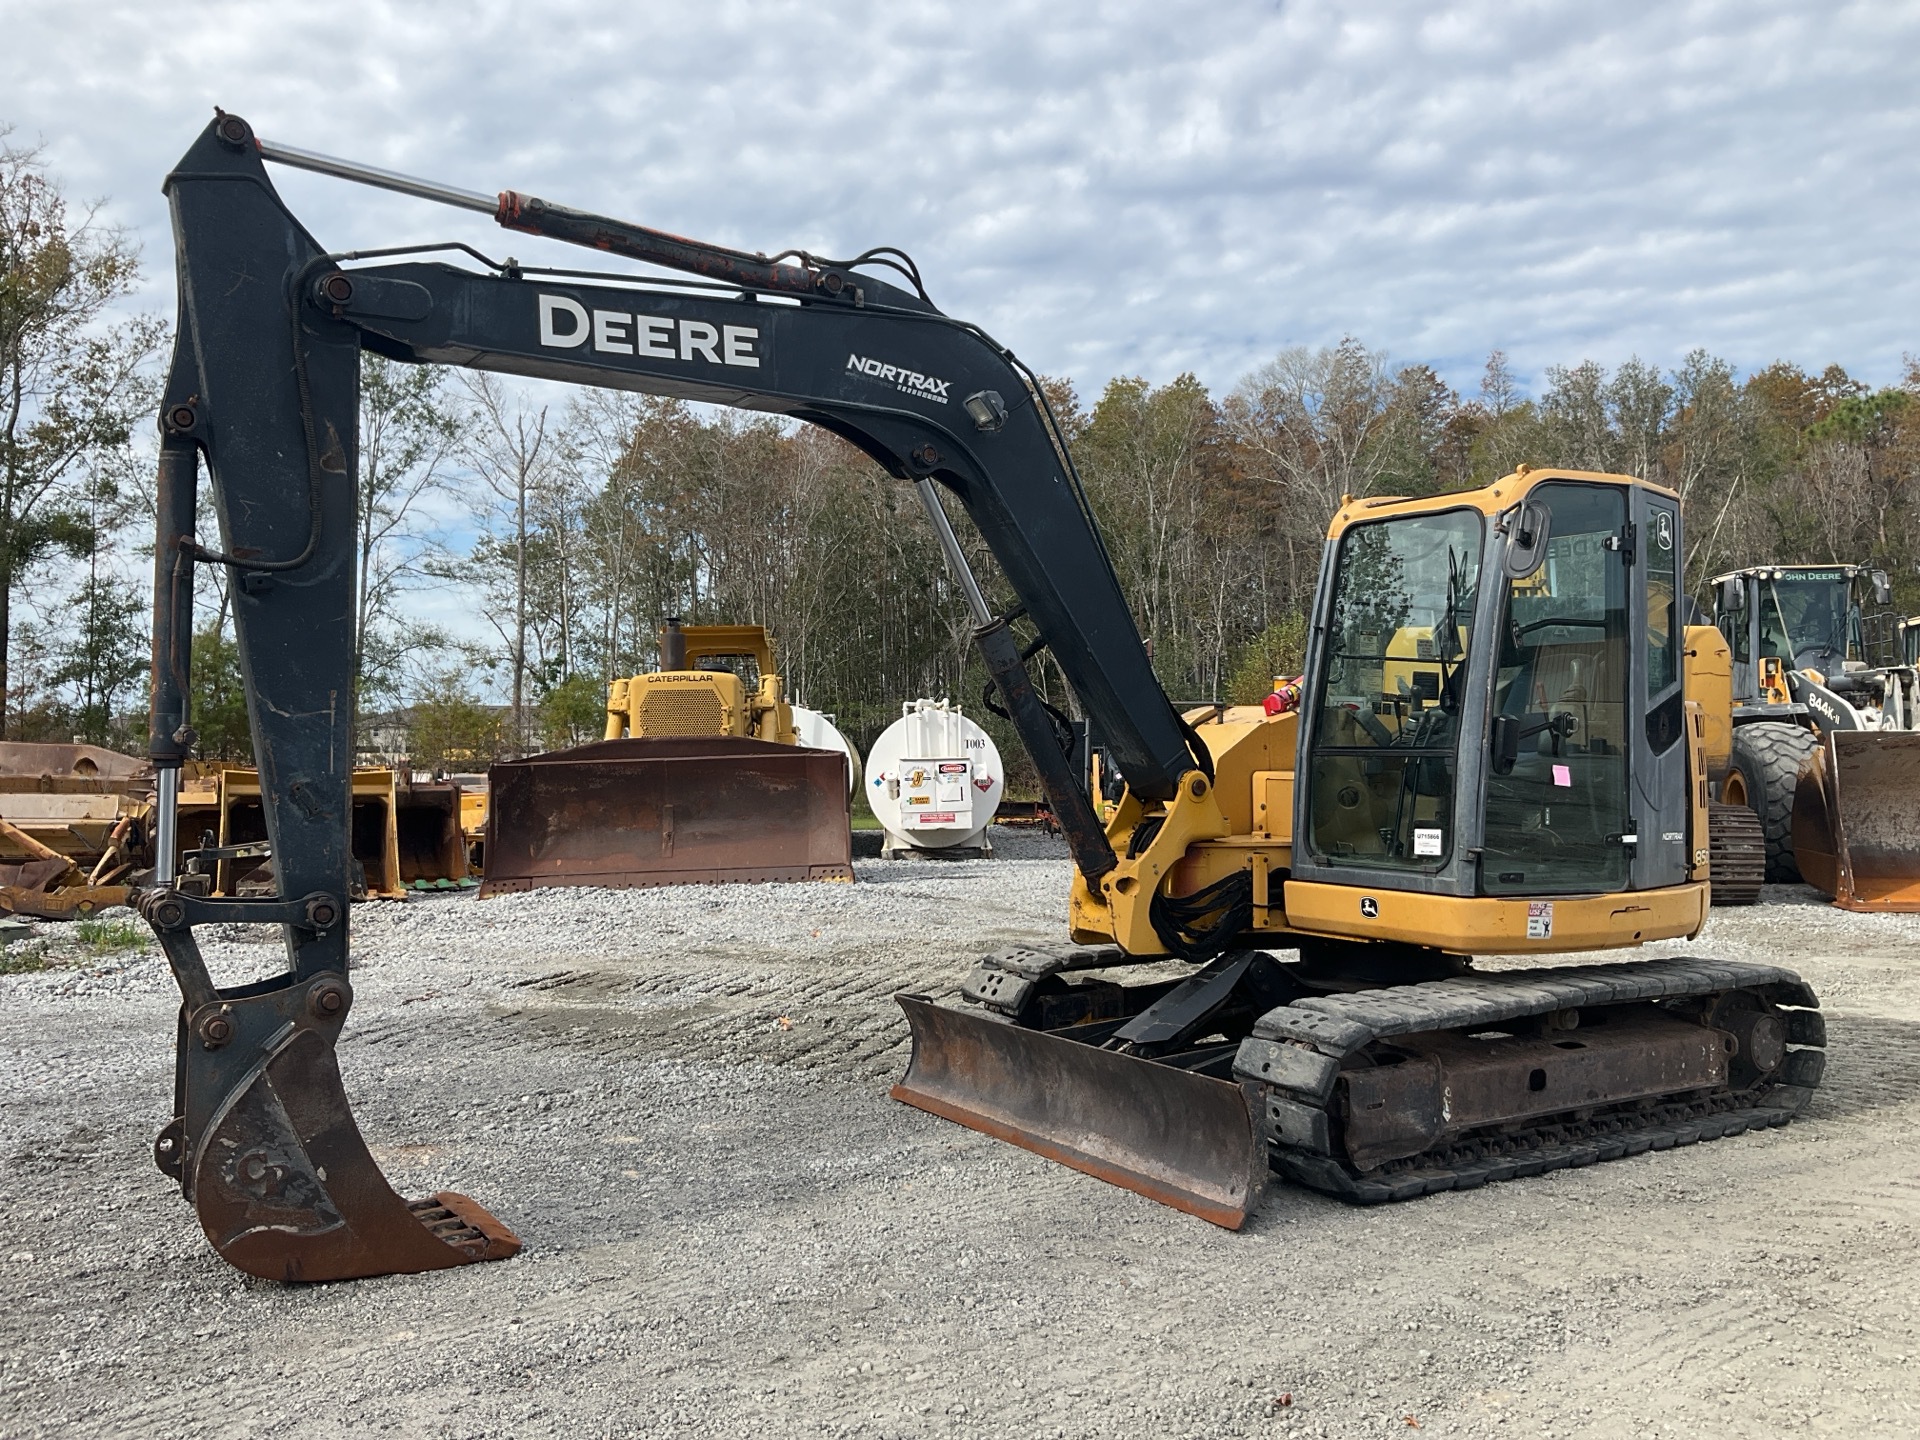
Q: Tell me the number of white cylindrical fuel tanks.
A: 2